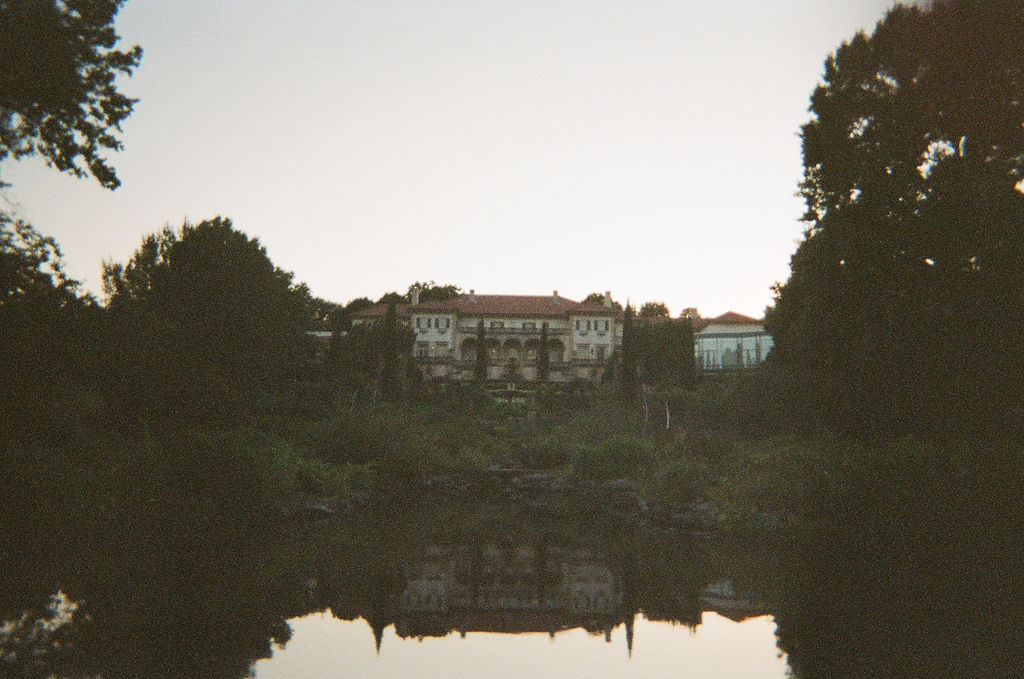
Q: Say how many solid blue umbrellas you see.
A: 0